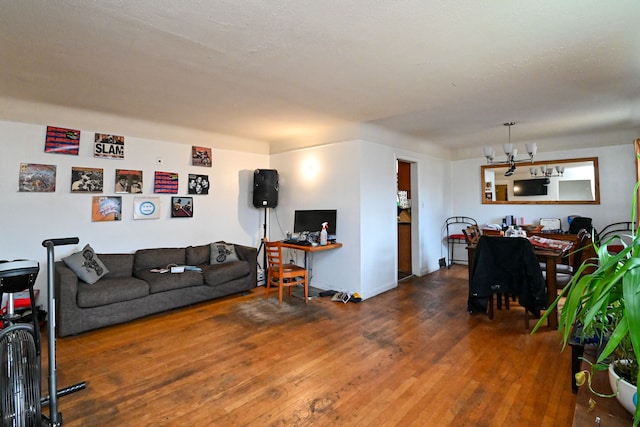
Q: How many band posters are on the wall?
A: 11